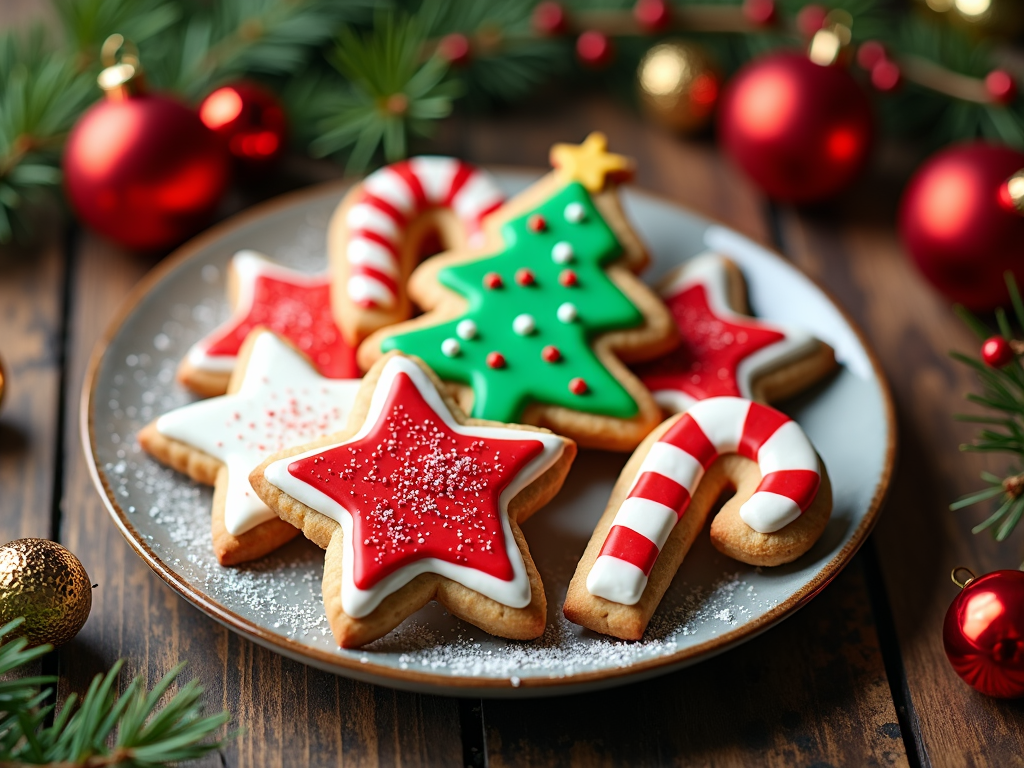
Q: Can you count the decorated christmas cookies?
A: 7